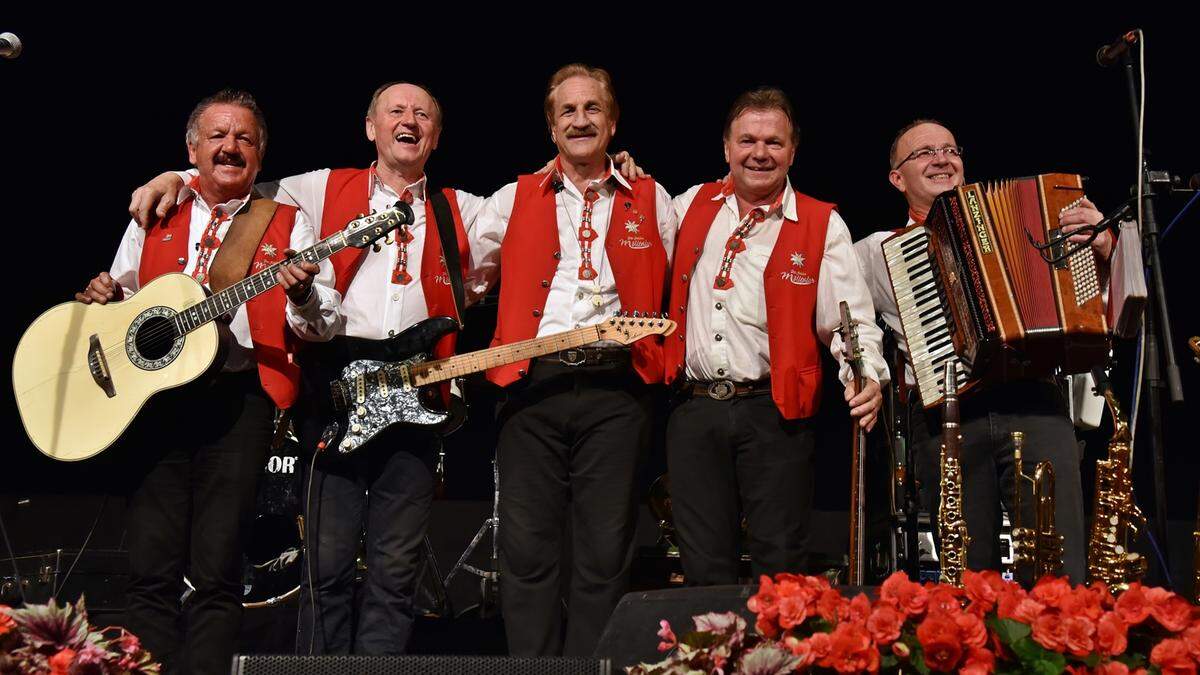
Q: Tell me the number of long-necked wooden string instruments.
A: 3